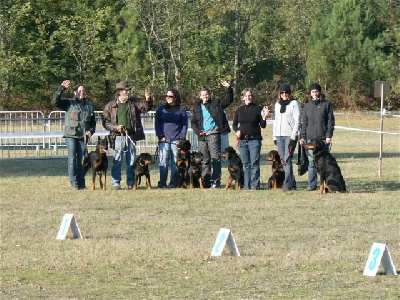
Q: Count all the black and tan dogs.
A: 7